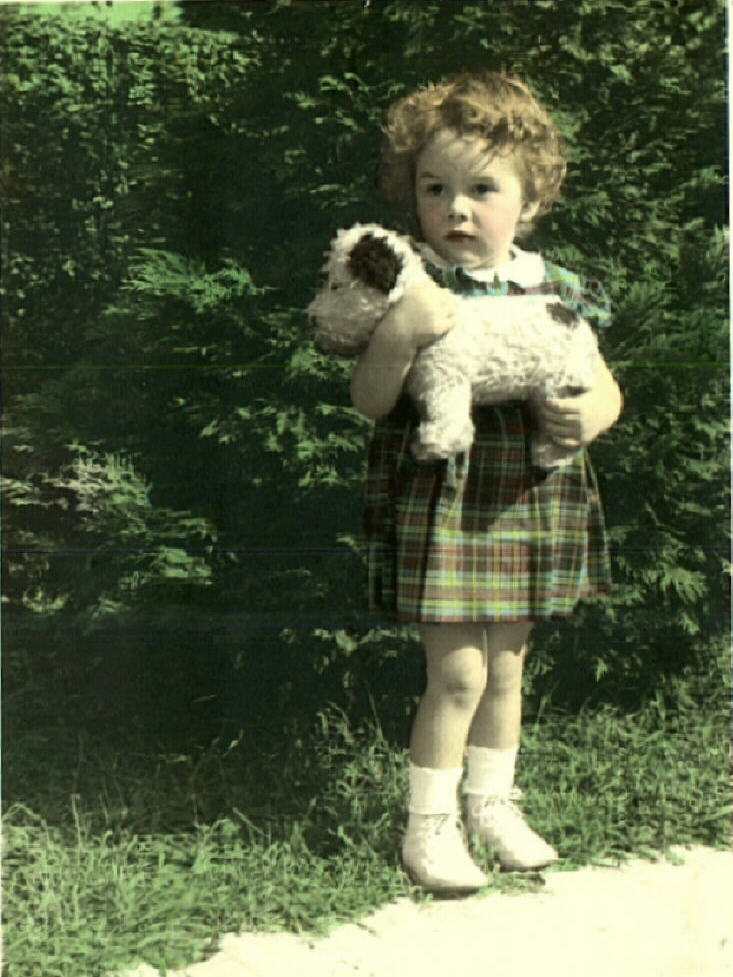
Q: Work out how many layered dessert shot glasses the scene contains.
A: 0